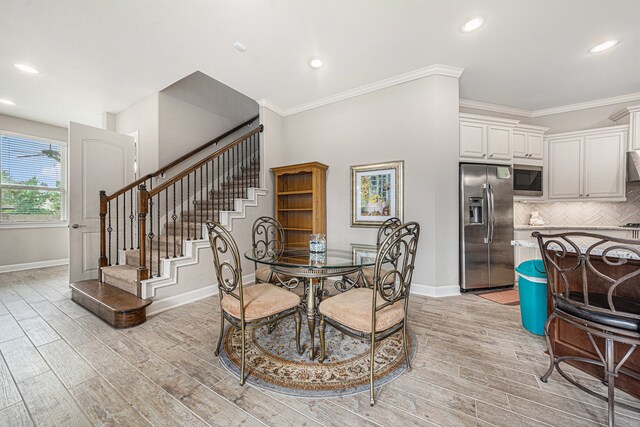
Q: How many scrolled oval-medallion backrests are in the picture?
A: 4